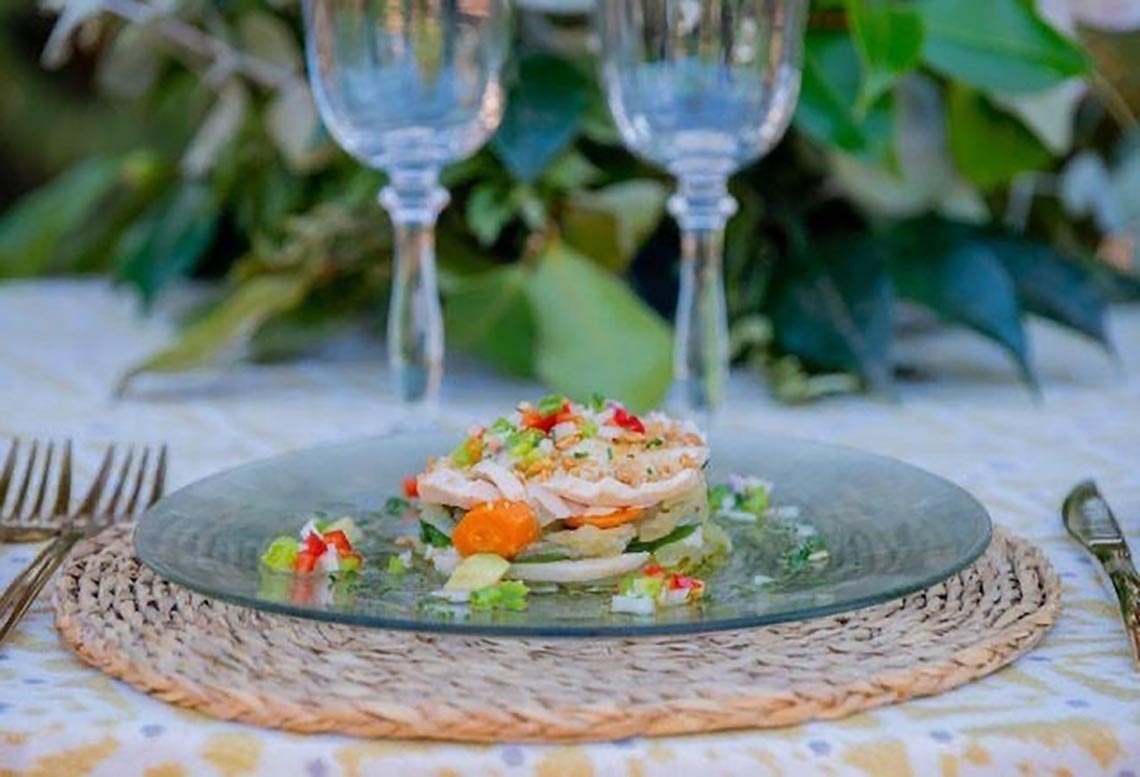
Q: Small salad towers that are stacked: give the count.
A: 1